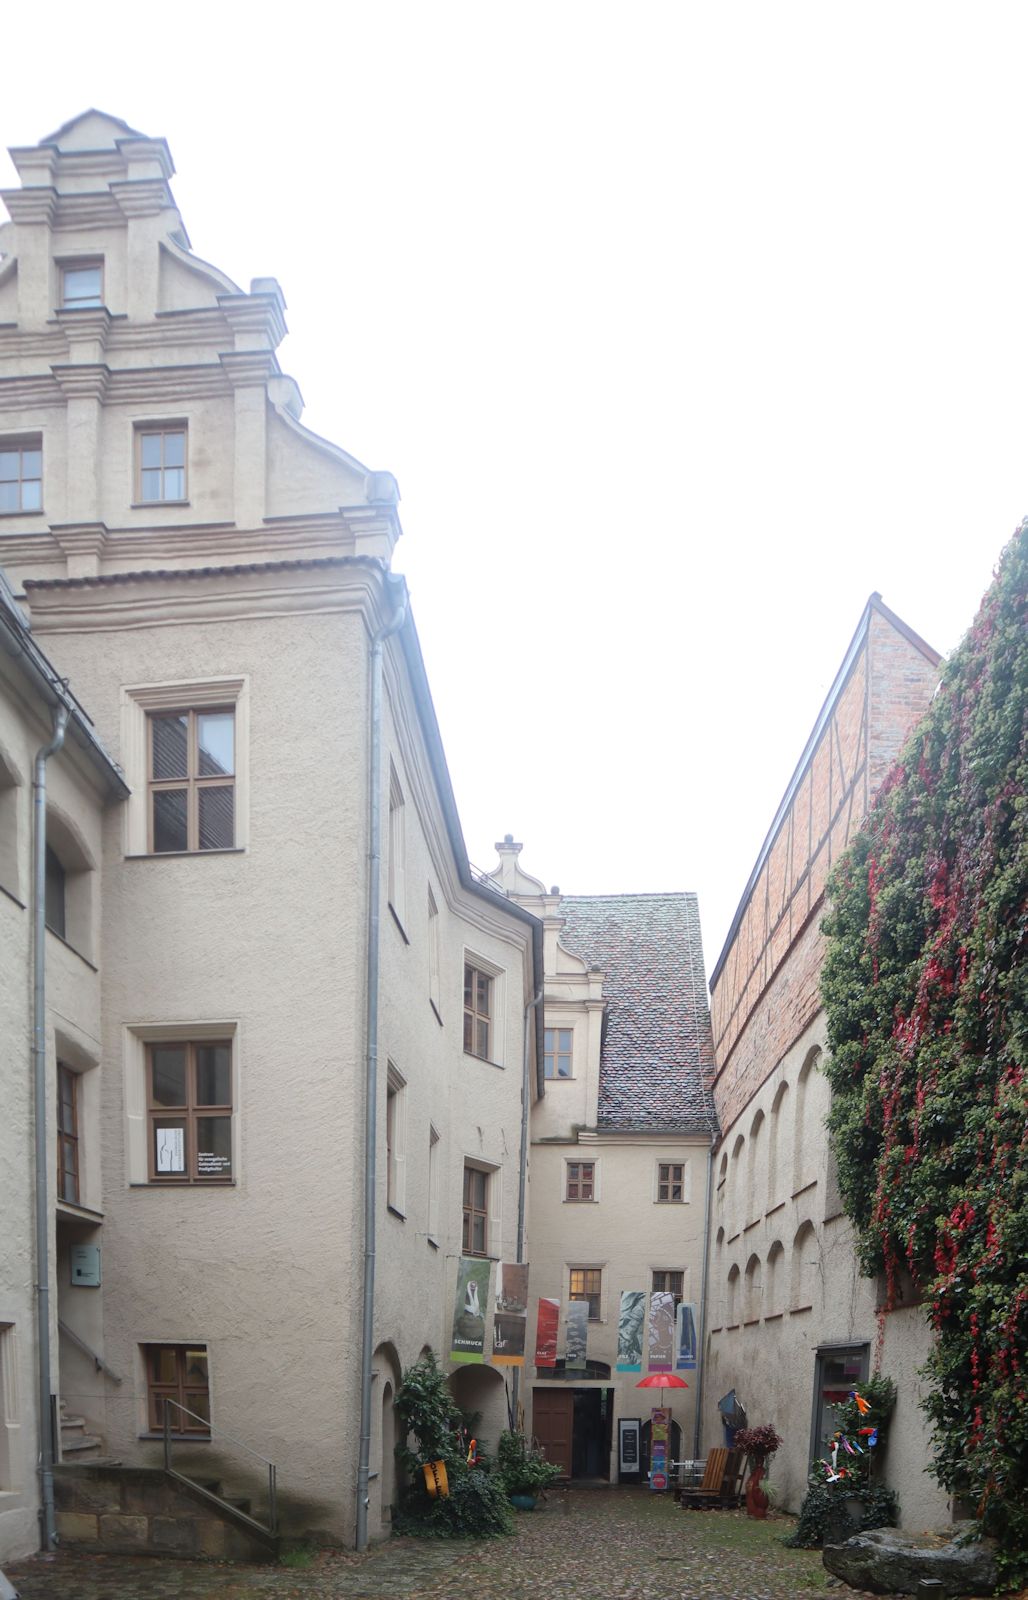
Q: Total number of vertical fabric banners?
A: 7